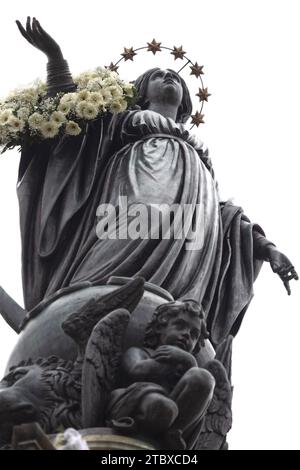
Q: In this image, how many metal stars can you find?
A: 7